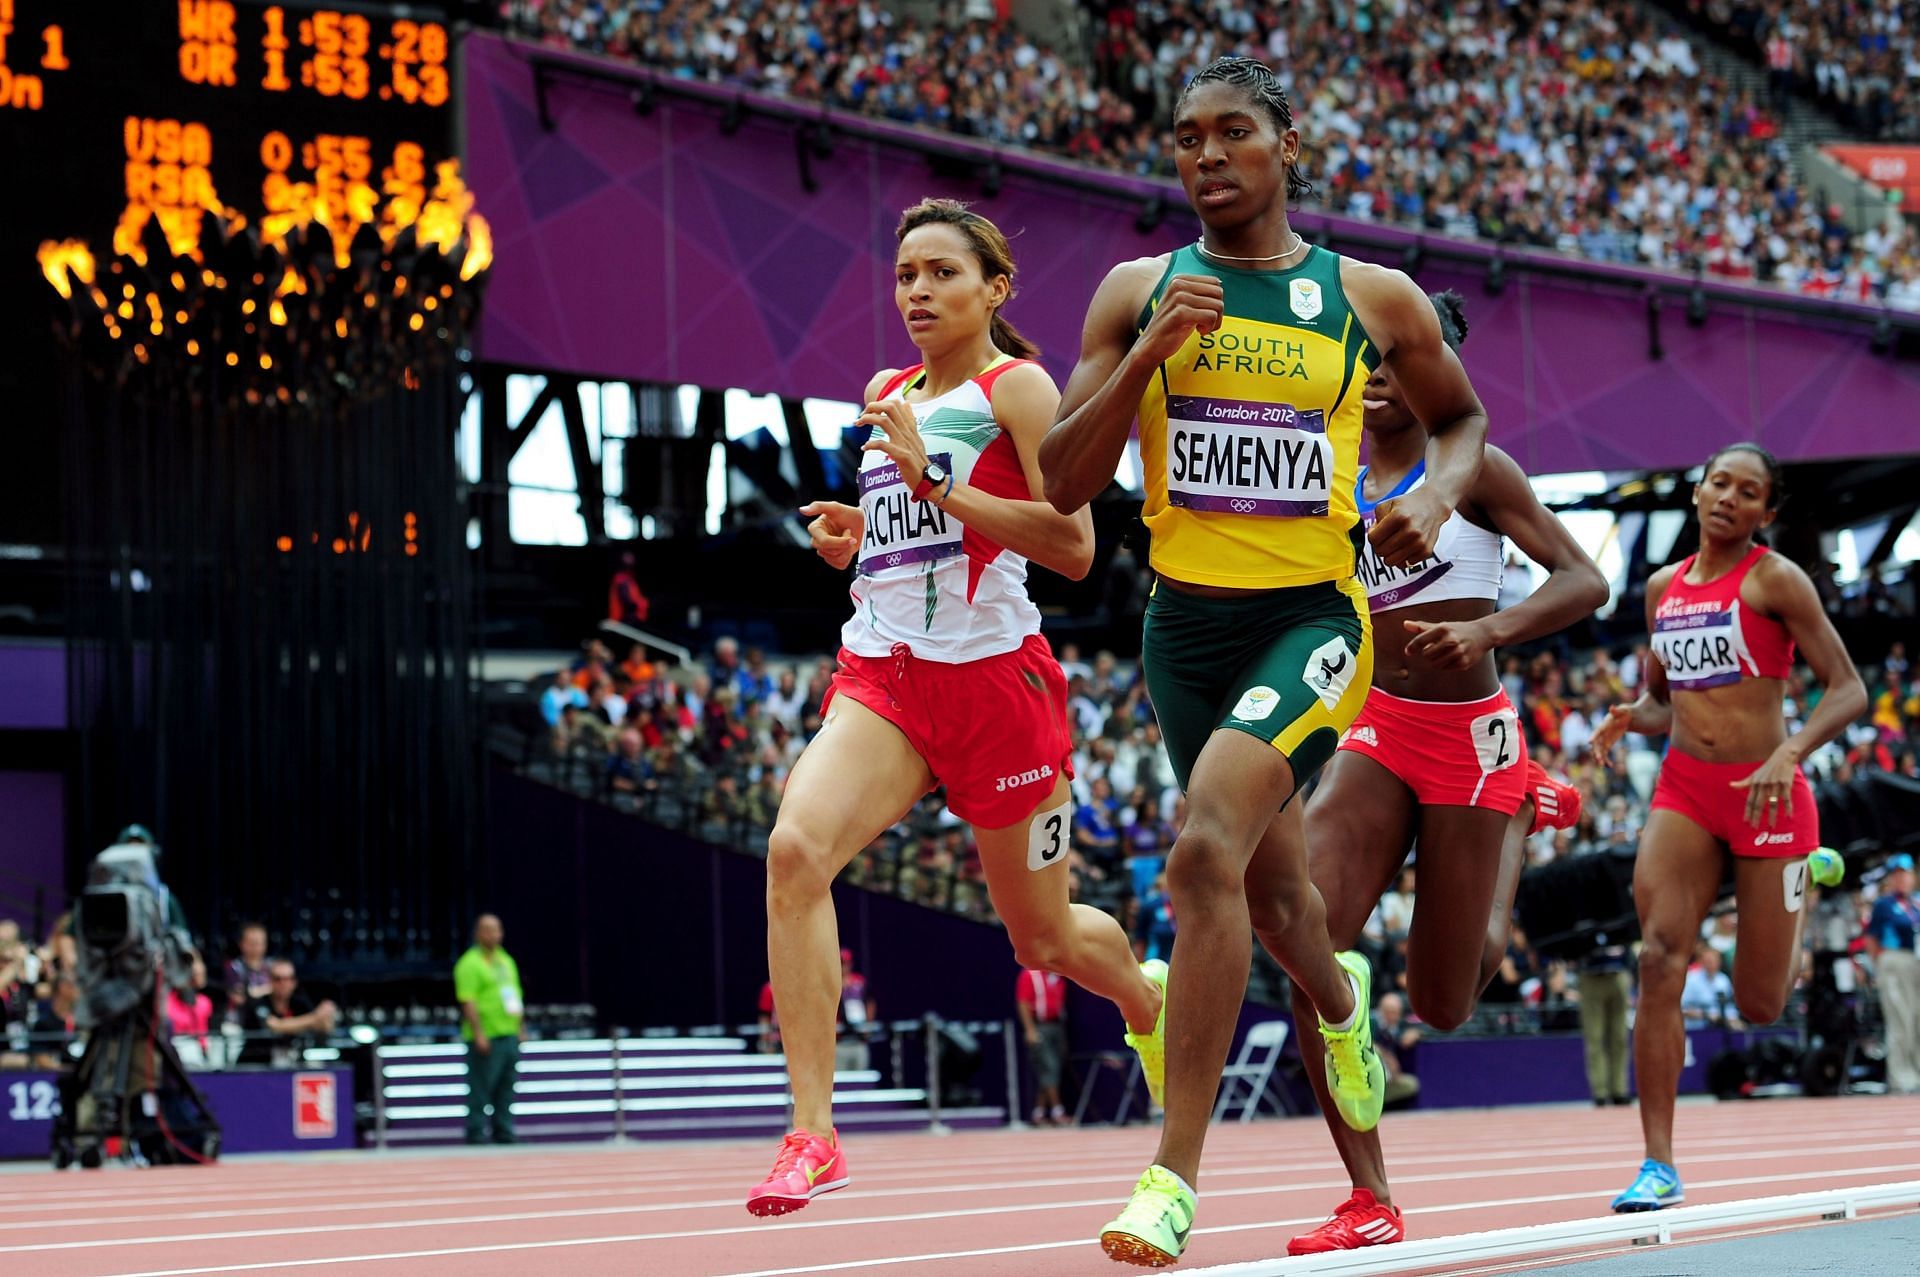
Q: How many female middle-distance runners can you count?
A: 4